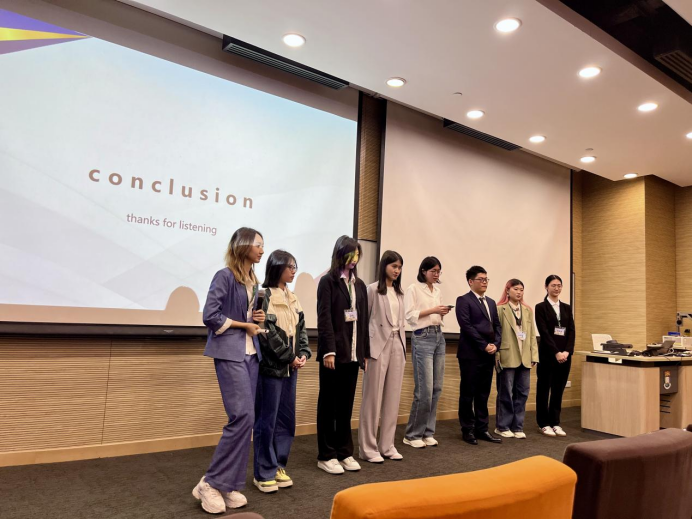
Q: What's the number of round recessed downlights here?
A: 10